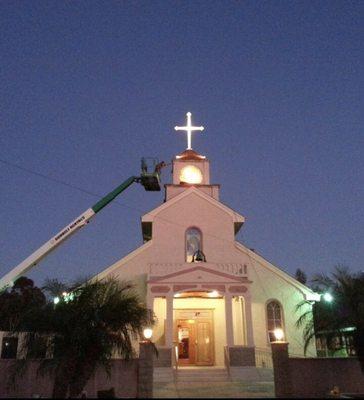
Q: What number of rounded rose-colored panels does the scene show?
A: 2